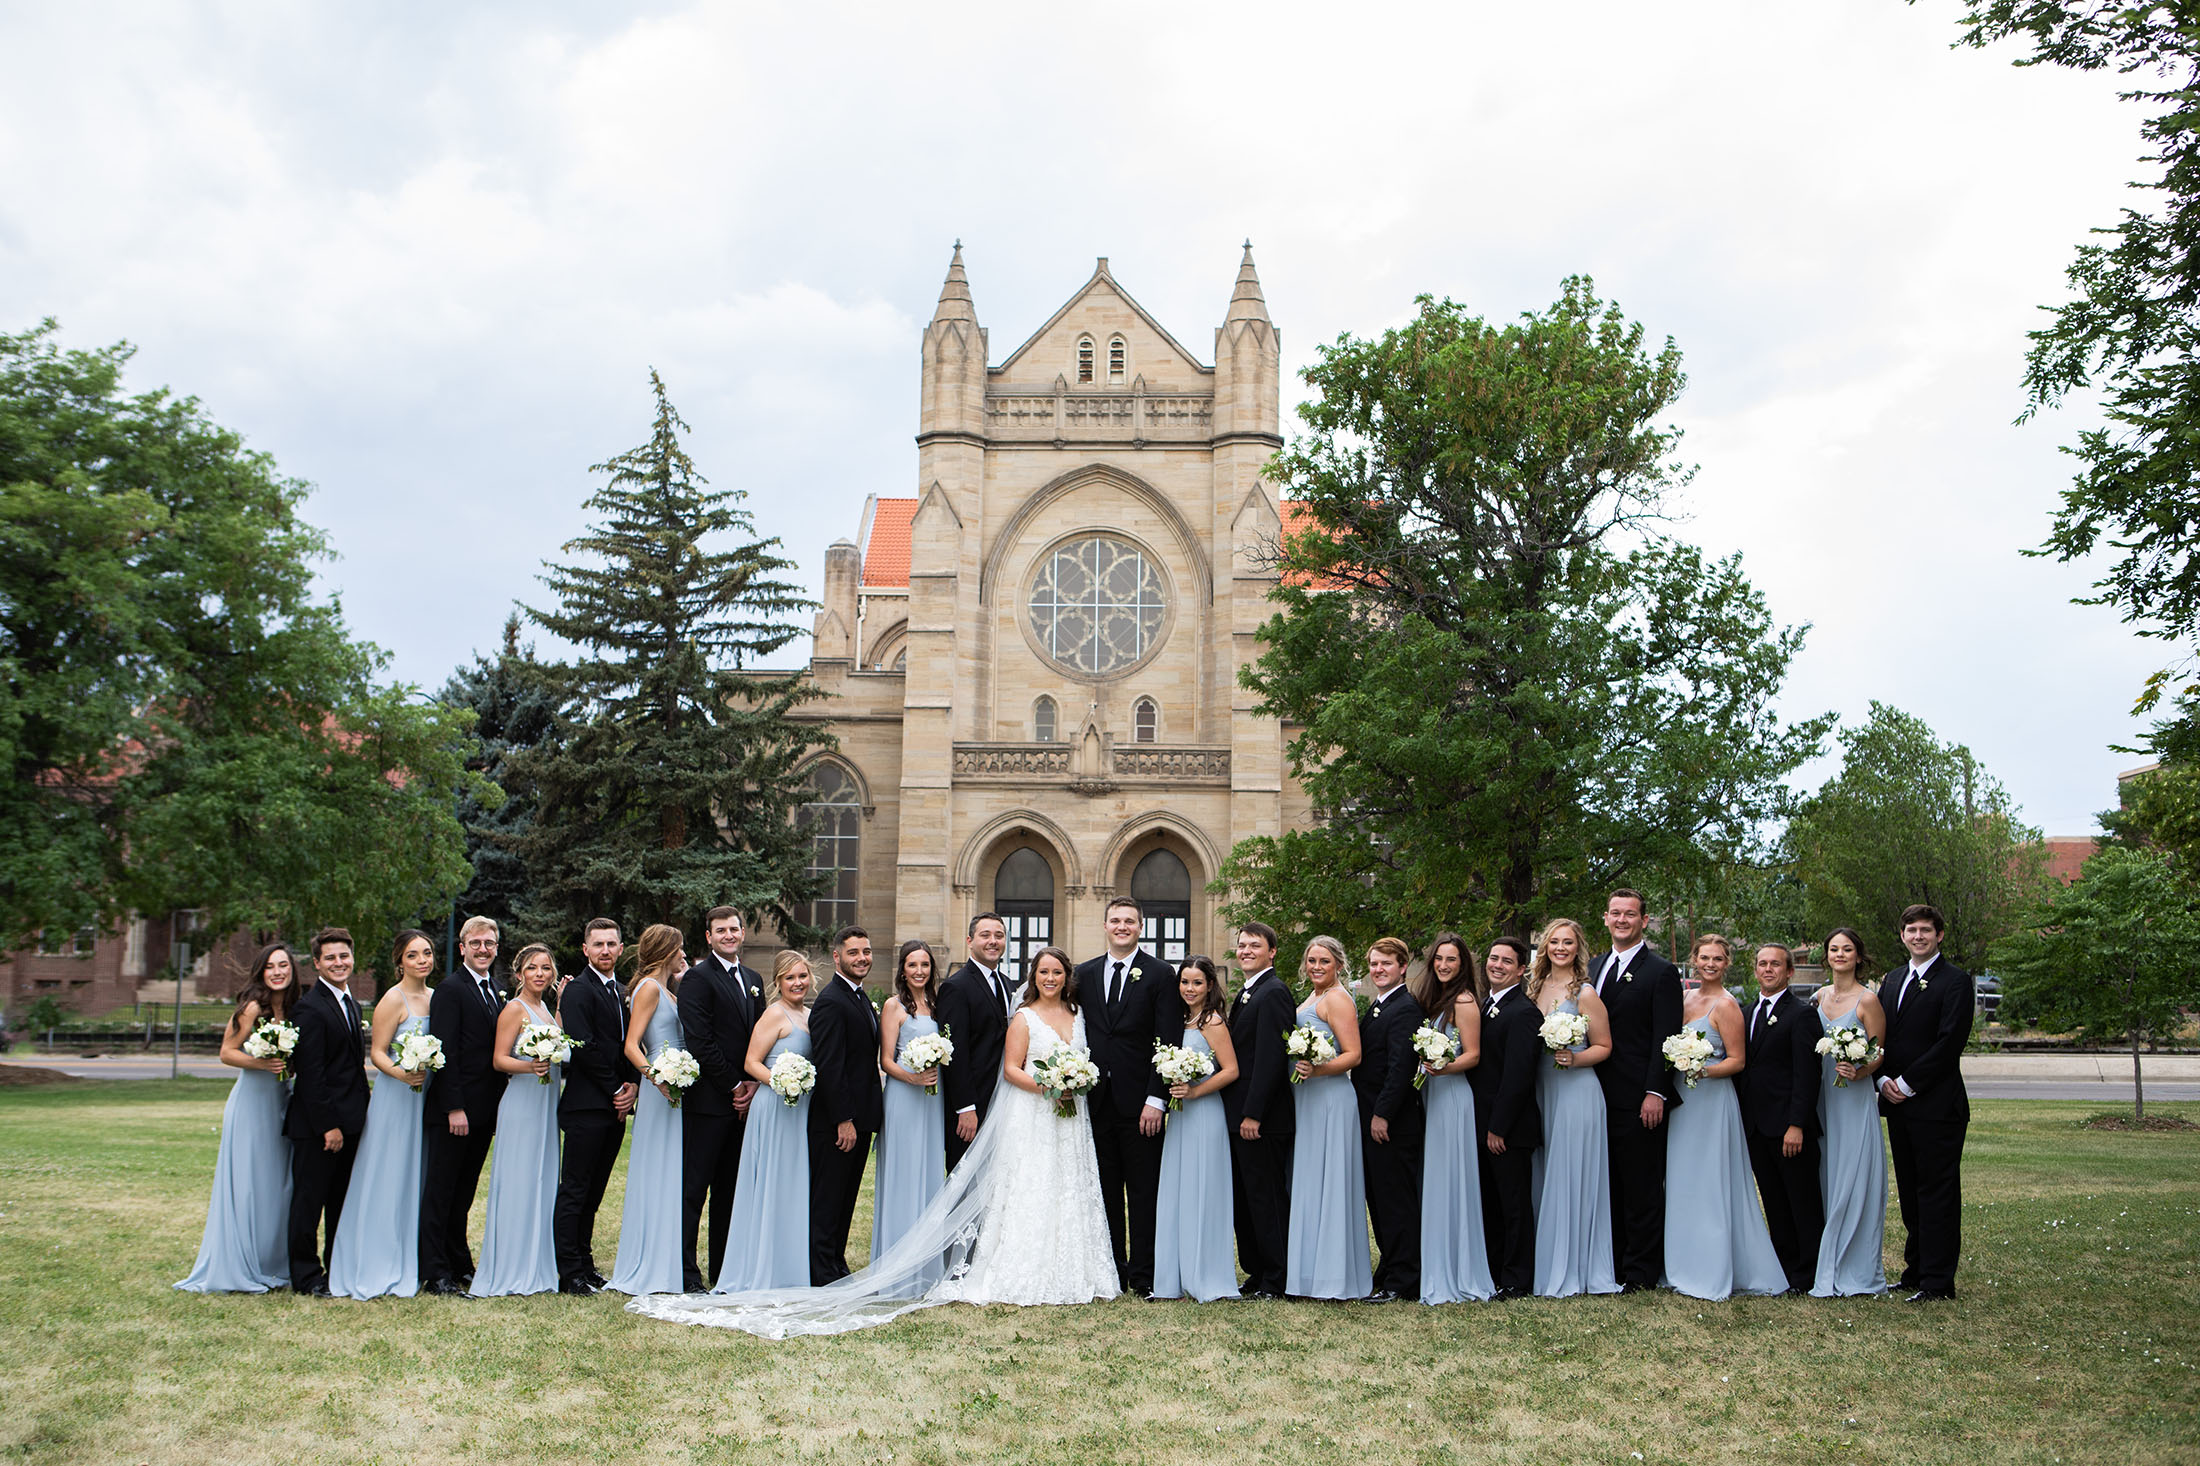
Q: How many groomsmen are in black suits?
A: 12